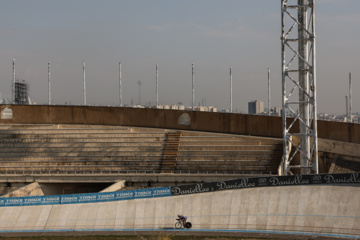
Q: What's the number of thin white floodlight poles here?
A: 9